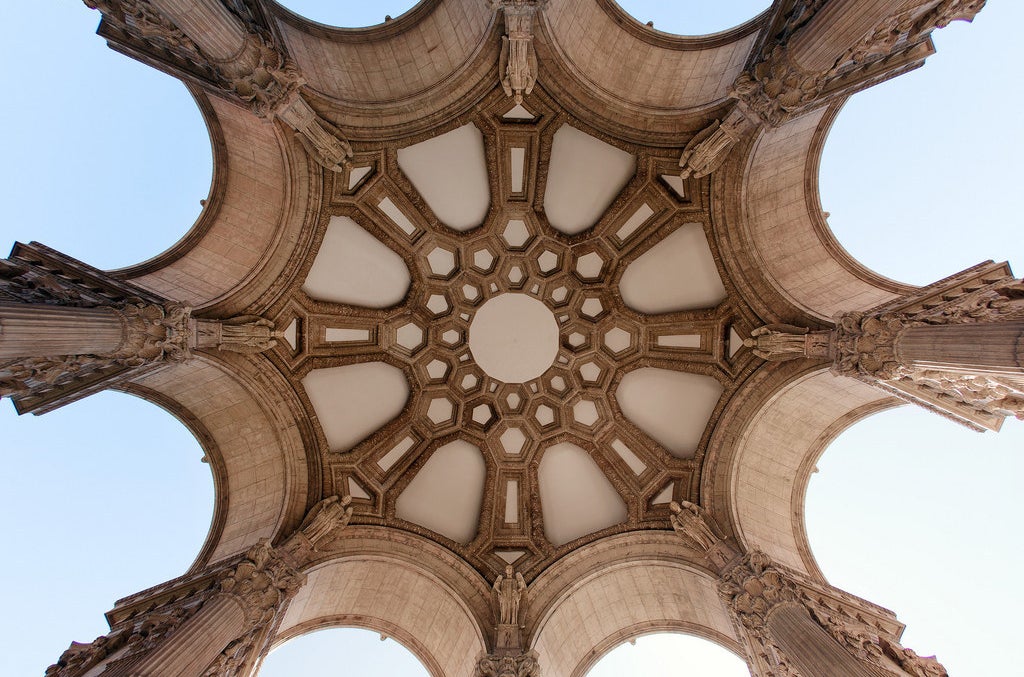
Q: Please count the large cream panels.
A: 8